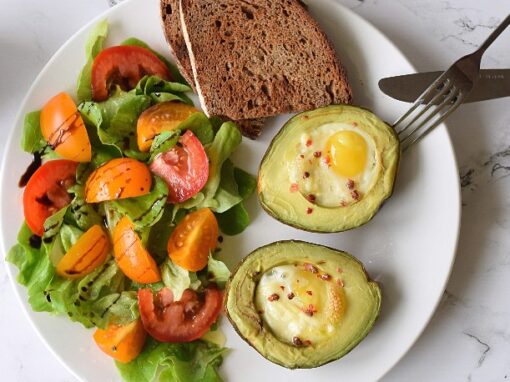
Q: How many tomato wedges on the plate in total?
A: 11